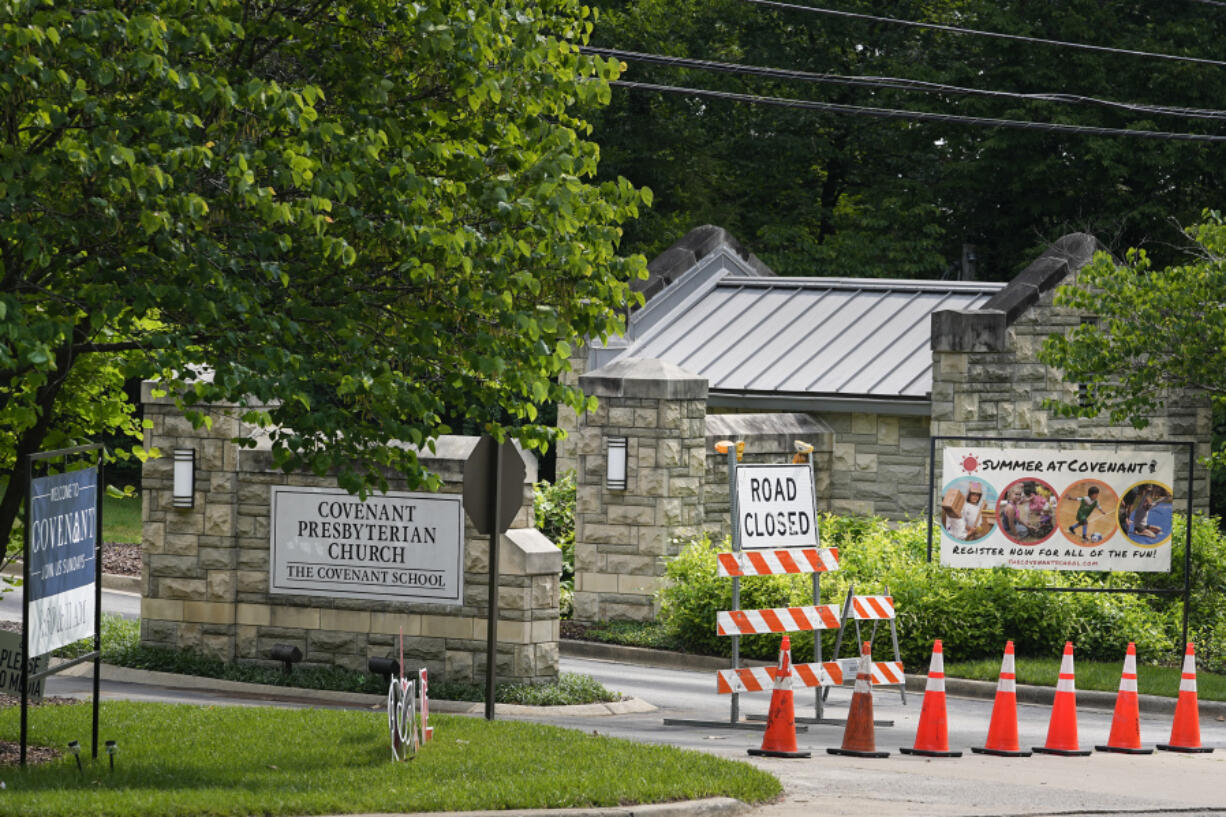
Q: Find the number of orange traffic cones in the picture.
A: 7